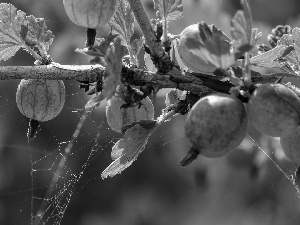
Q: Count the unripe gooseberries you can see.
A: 7